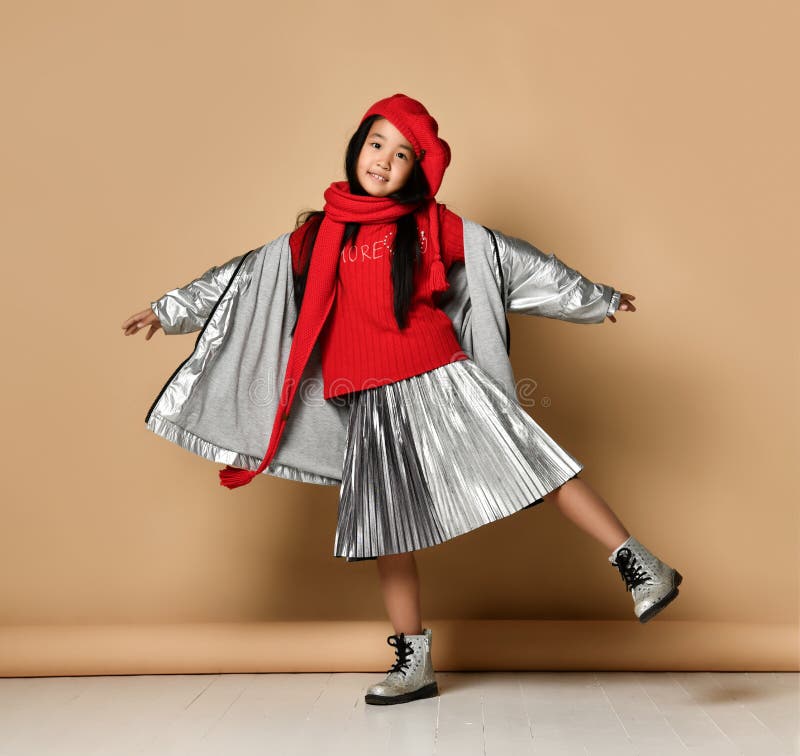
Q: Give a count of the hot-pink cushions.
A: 0